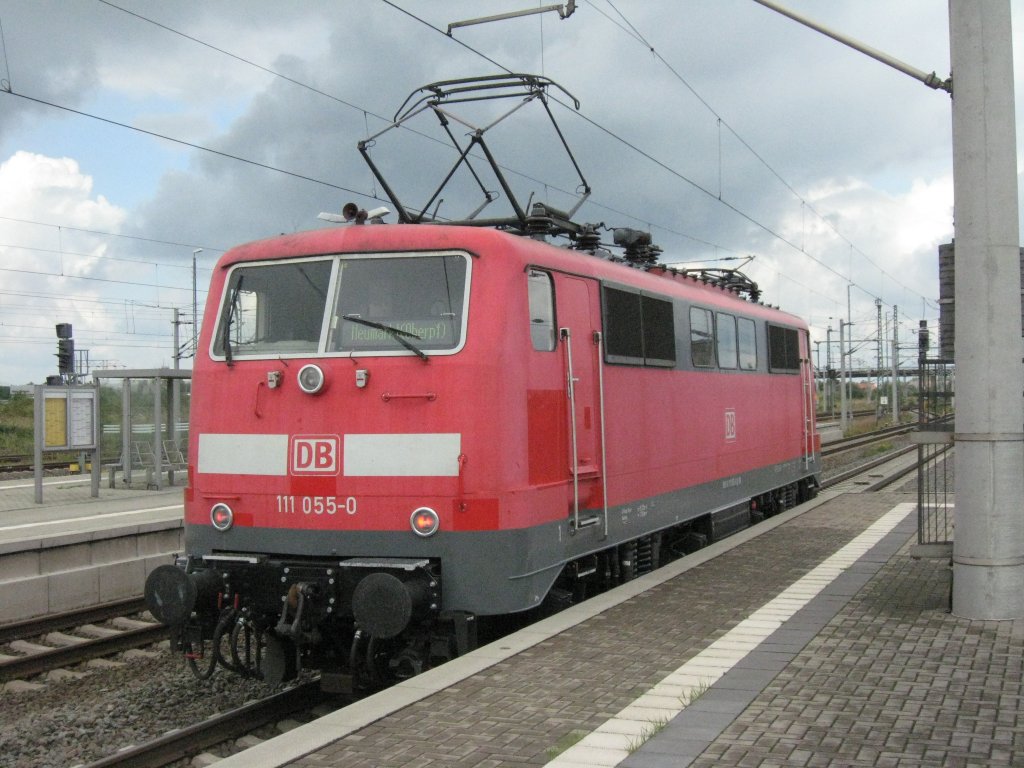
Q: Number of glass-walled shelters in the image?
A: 1